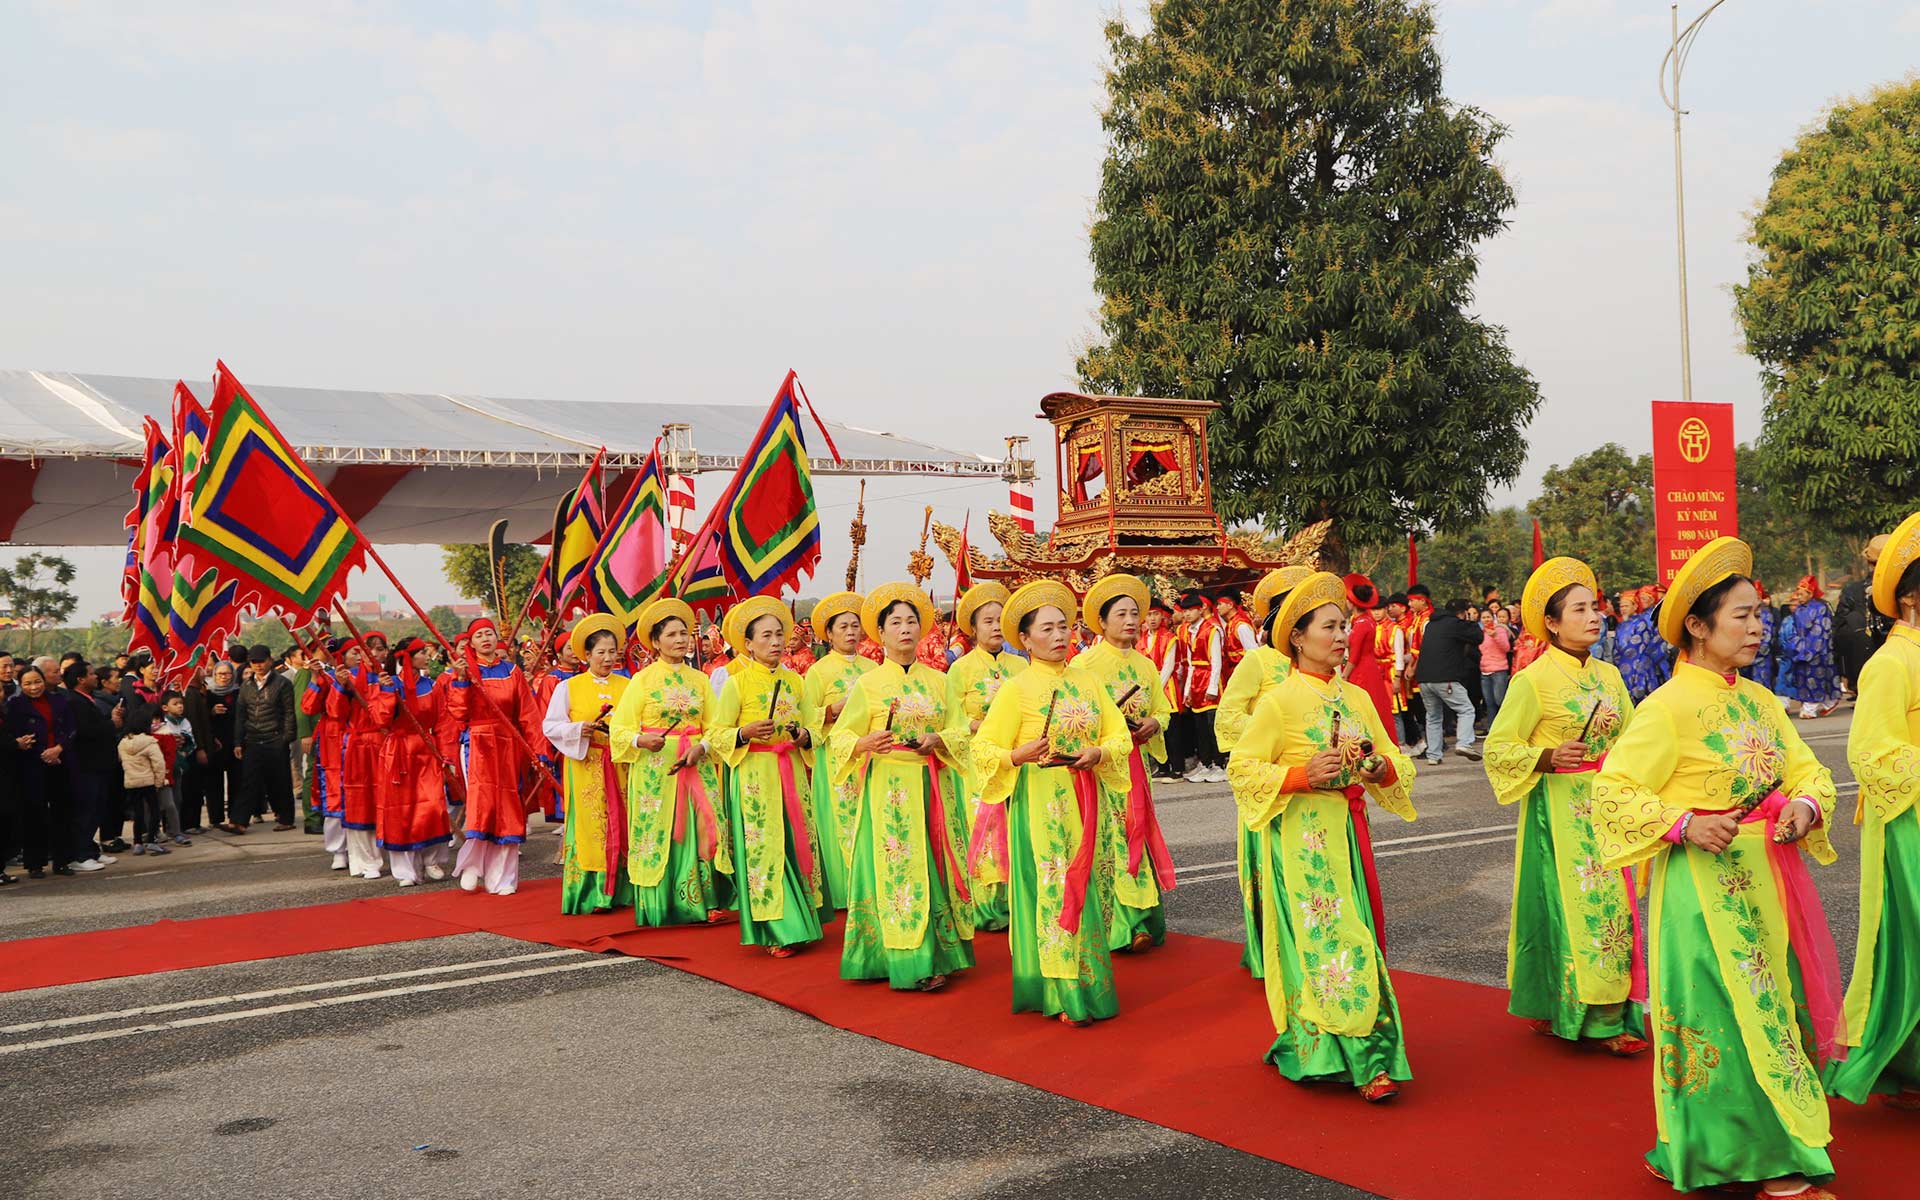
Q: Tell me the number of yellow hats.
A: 14